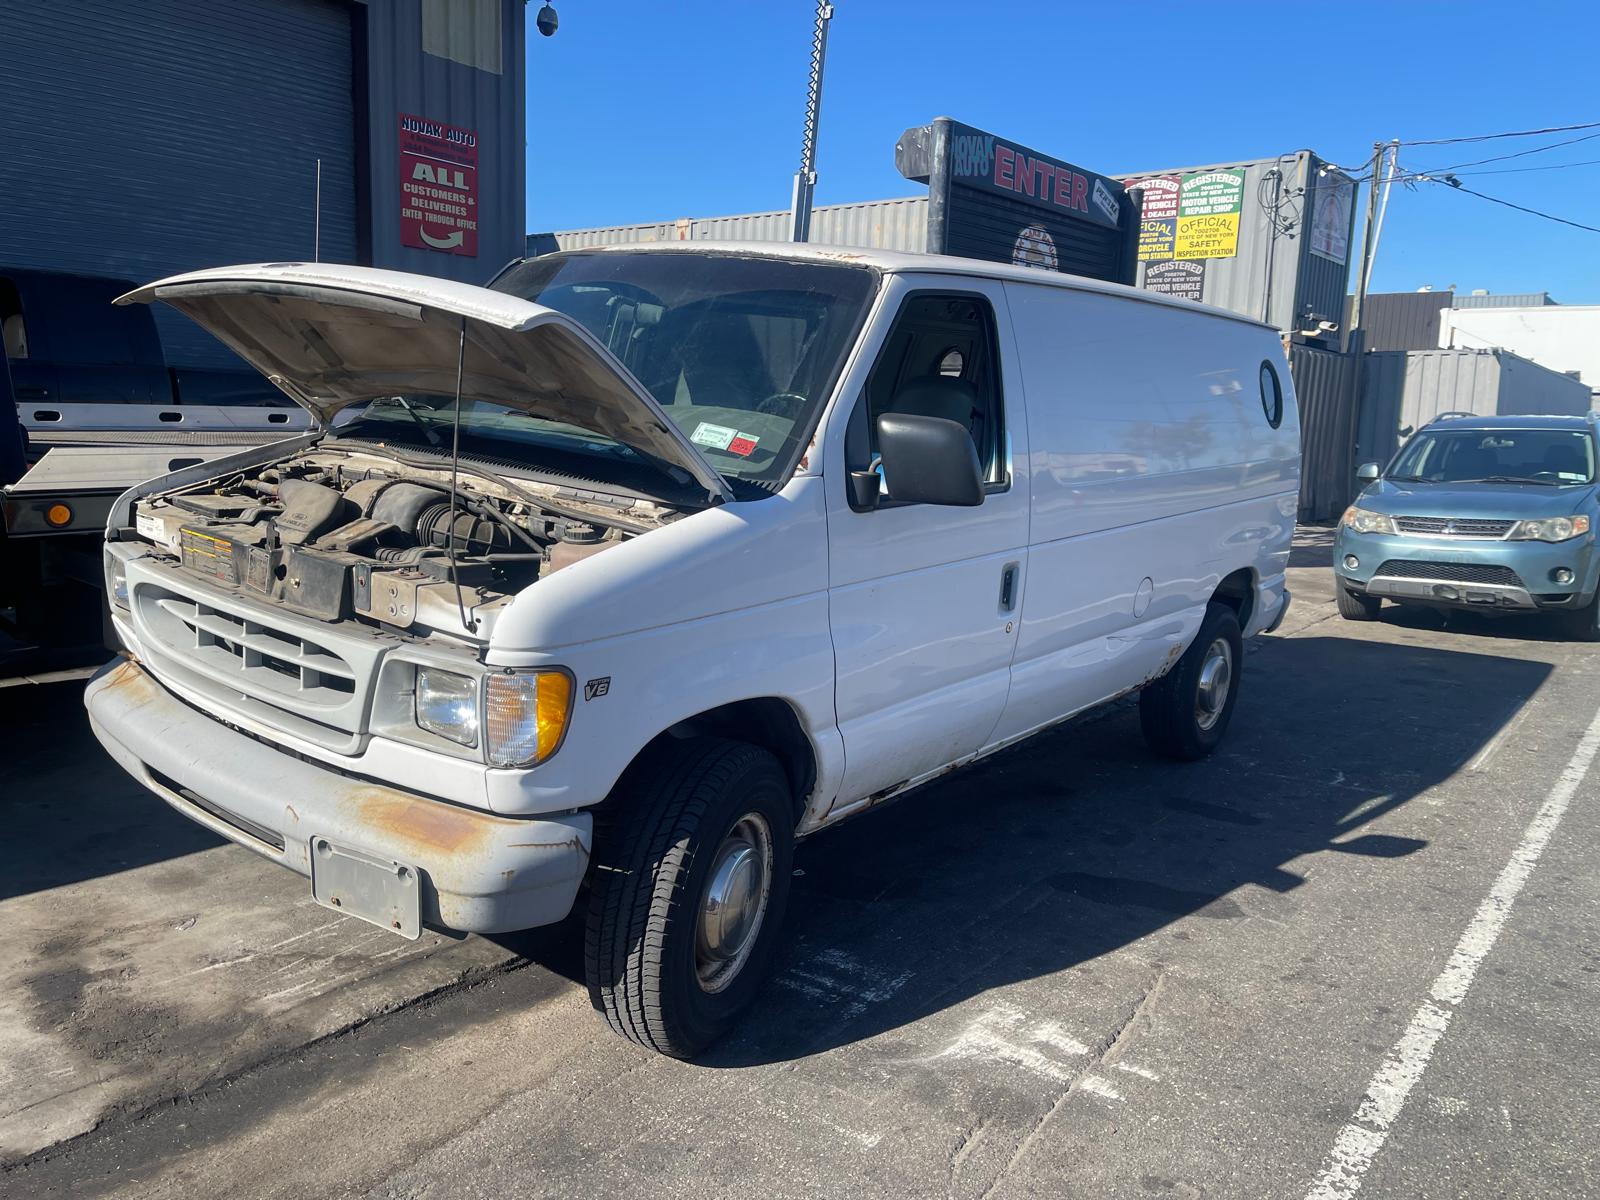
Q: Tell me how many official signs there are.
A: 2